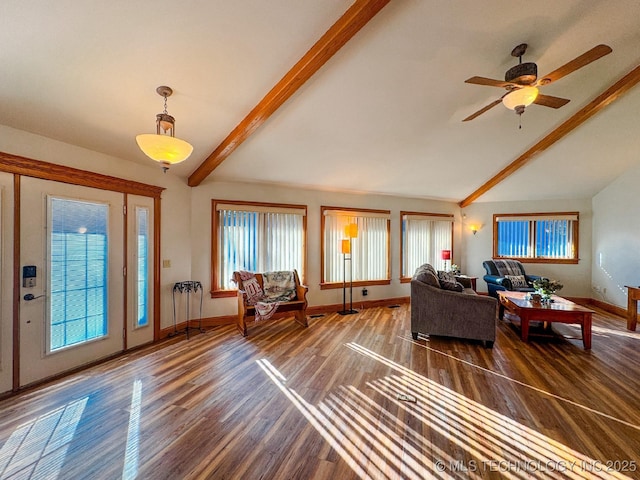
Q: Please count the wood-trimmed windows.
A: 4